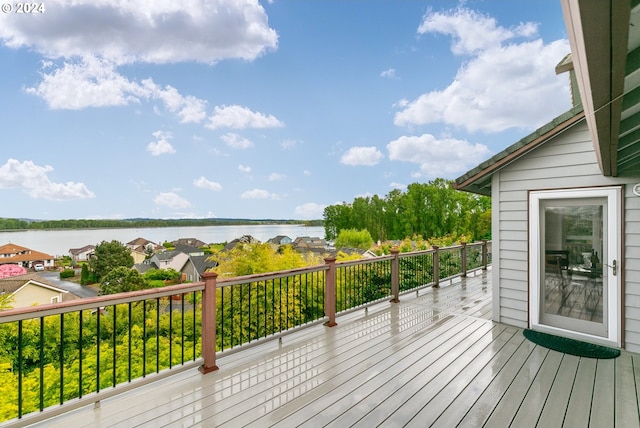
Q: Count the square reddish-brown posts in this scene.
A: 6